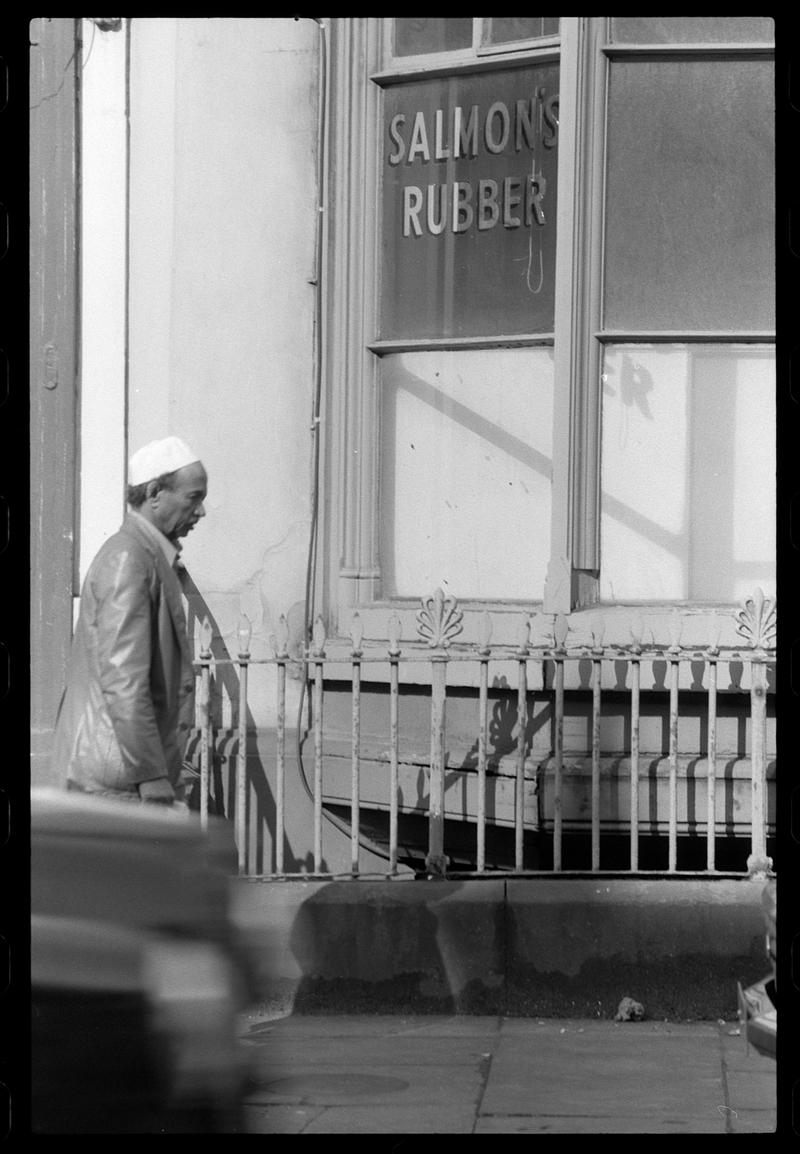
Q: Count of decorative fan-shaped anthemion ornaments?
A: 2